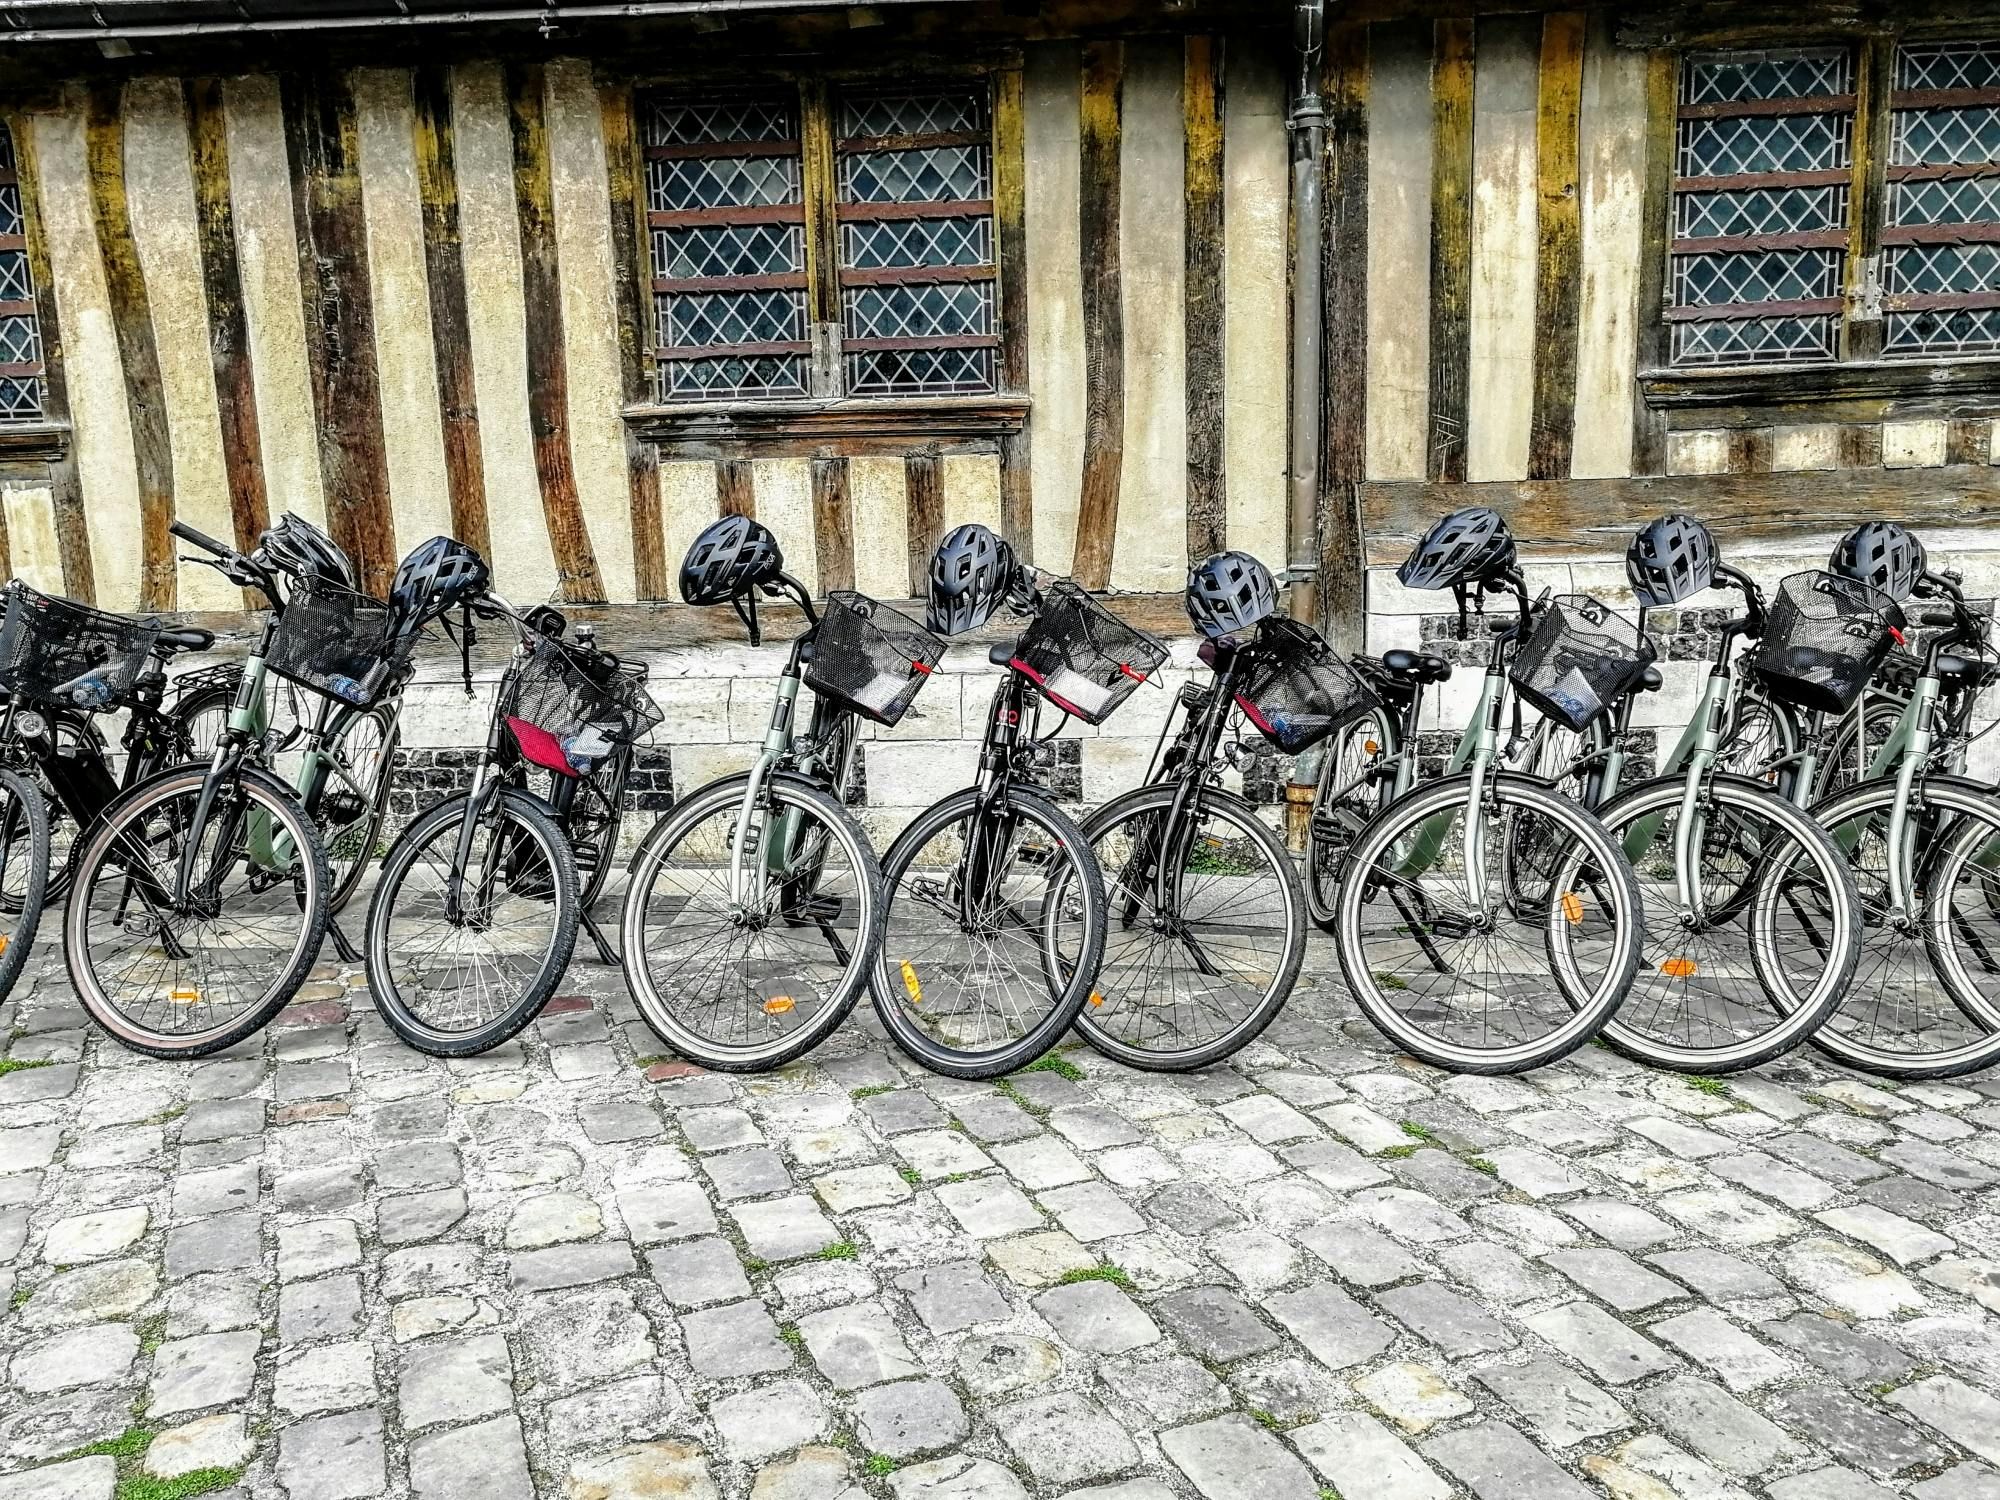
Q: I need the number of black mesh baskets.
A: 8